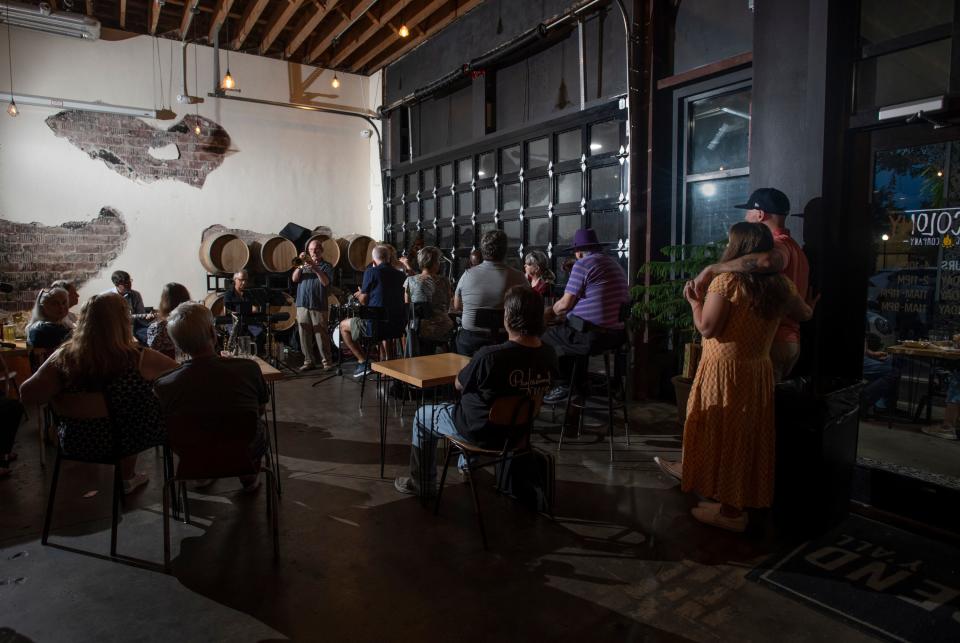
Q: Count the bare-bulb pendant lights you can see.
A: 5